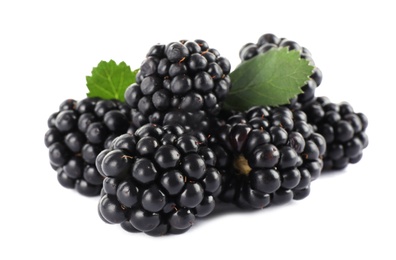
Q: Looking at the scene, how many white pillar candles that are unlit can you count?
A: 0